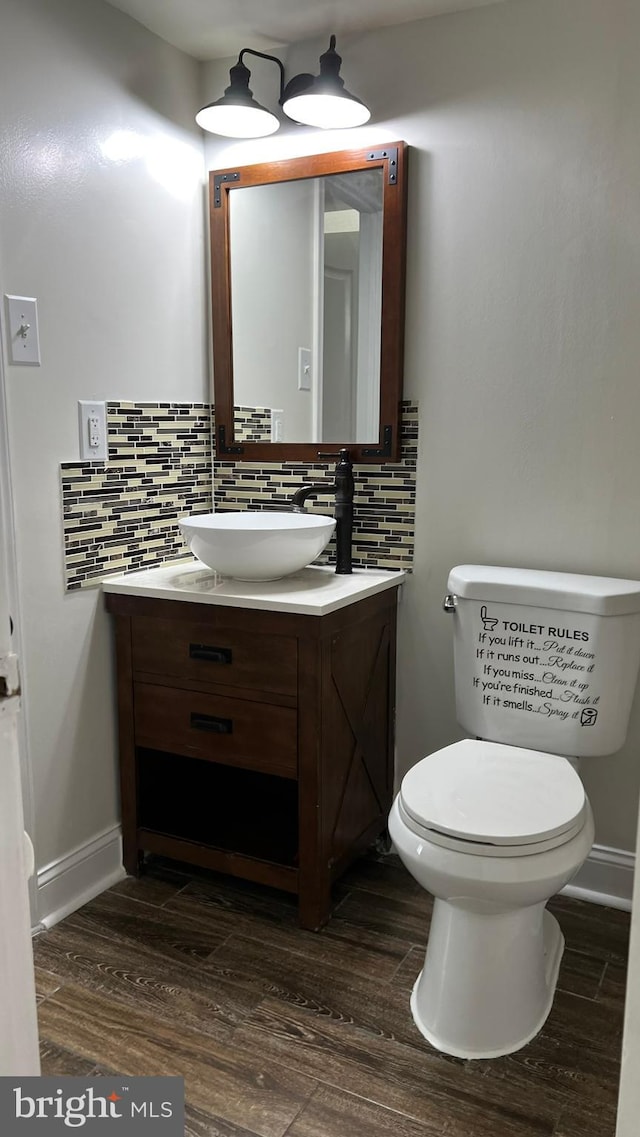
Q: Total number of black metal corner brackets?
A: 4